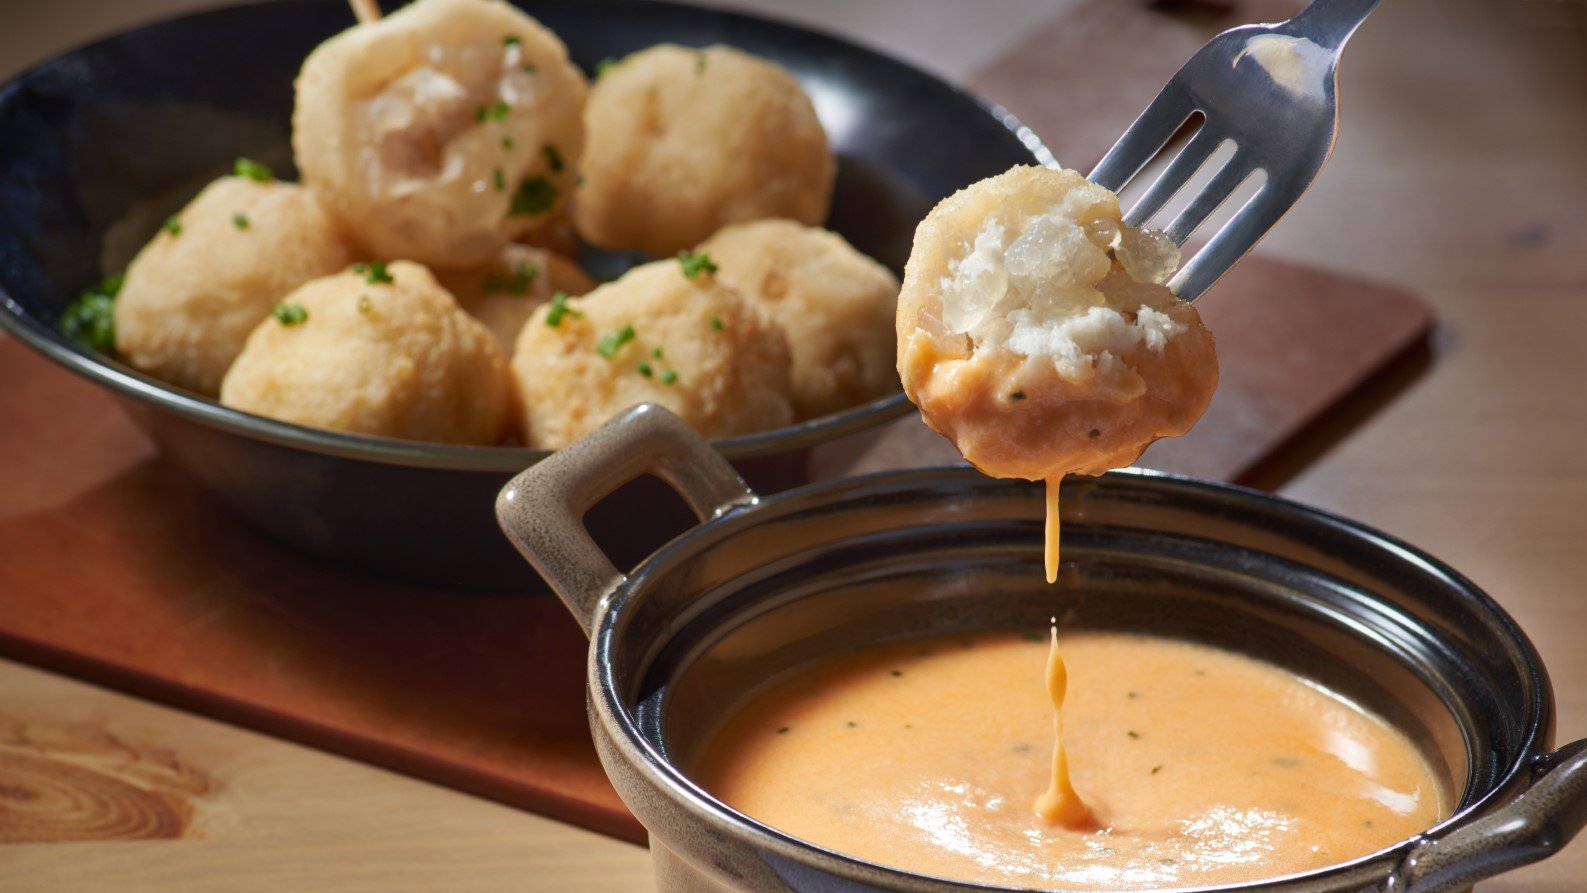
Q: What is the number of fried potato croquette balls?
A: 8